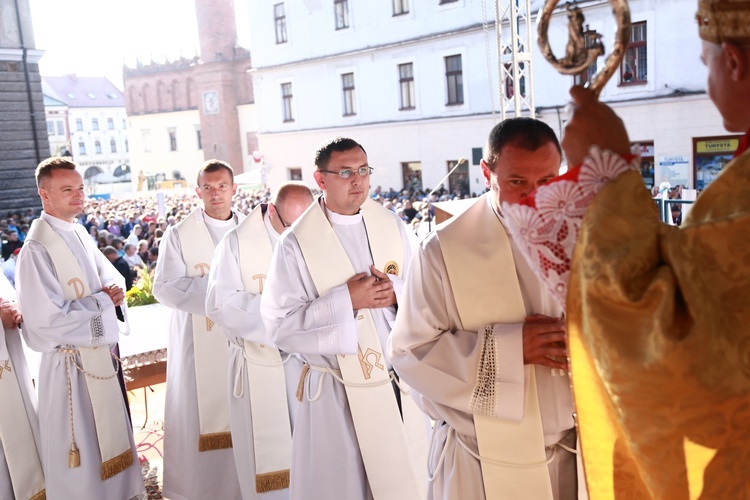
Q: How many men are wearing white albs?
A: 6